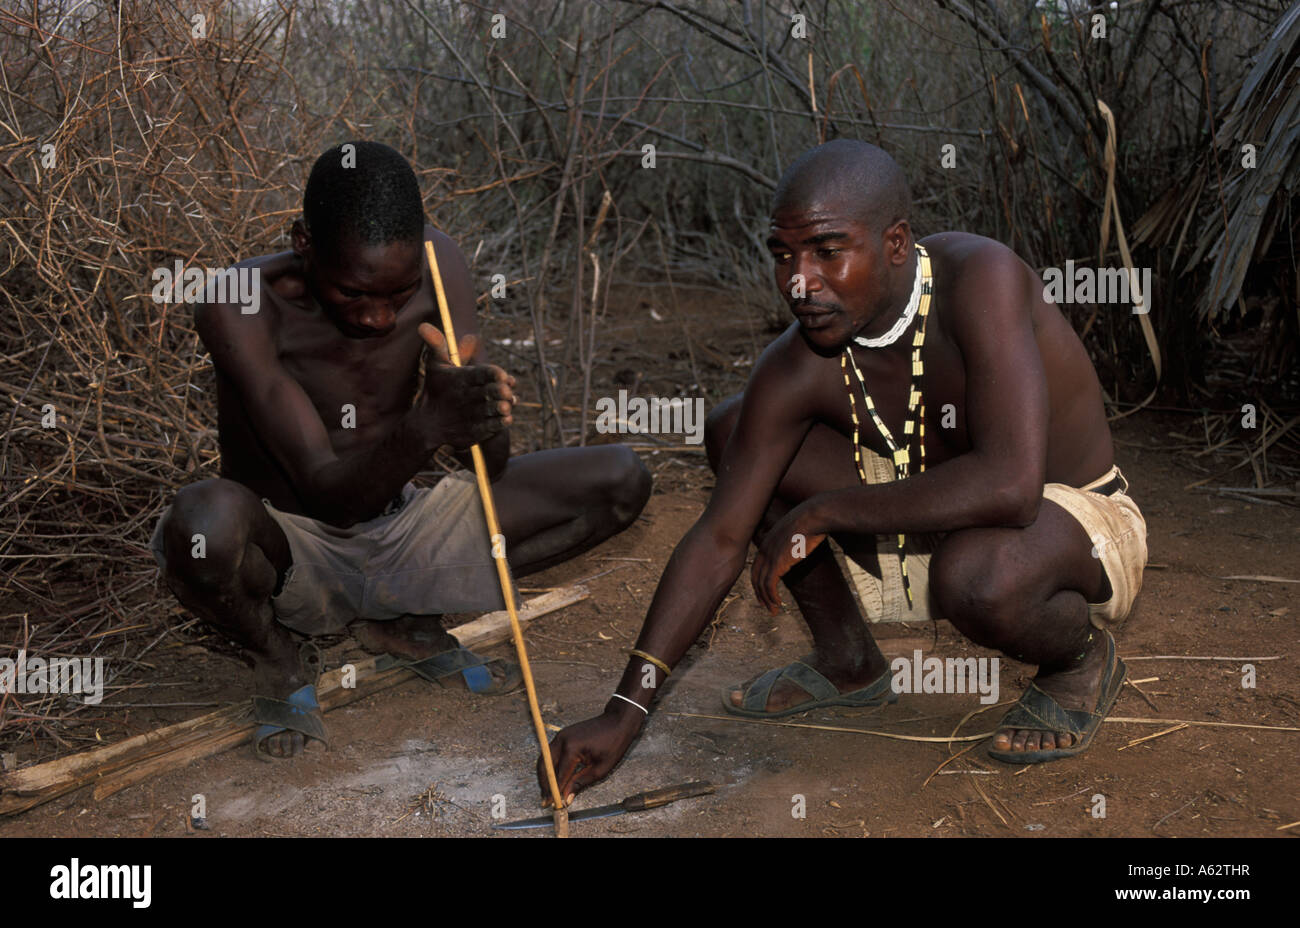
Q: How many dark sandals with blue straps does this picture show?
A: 2